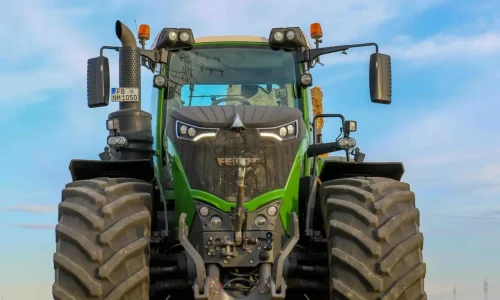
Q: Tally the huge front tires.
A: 2